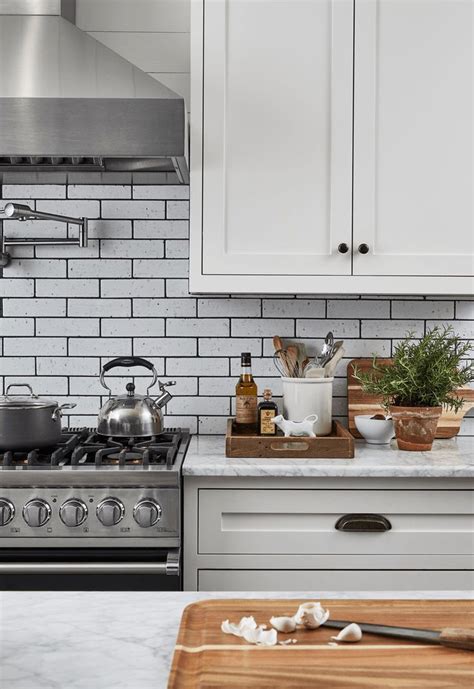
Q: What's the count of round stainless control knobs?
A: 5